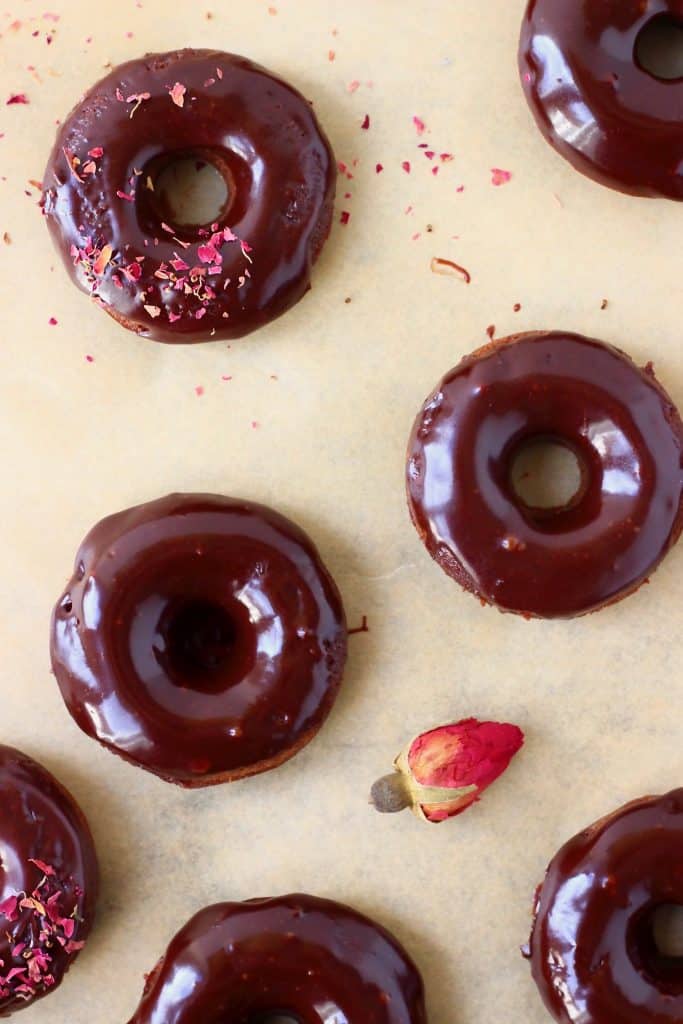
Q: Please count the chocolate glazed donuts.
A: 7